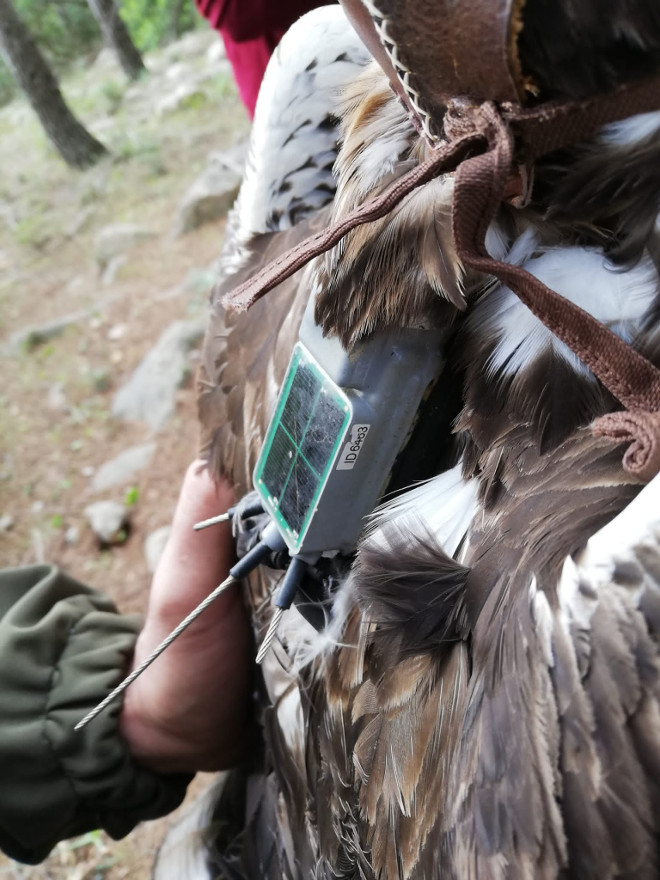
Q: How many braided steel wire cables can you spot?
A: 3